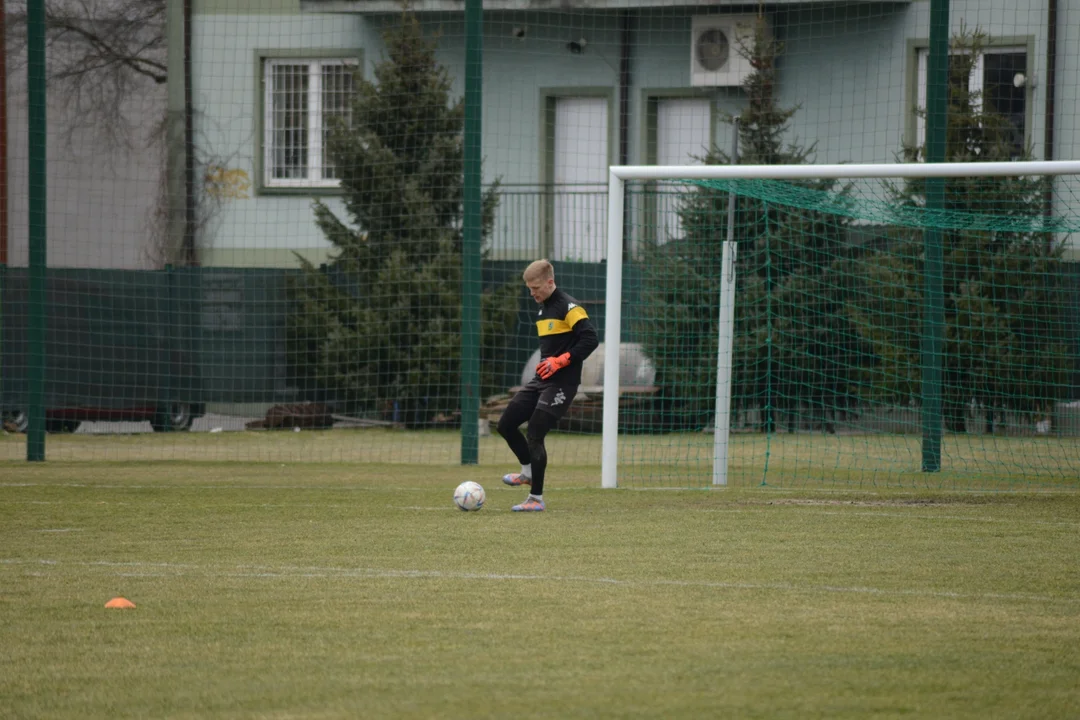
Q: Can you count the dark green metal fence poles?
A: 3